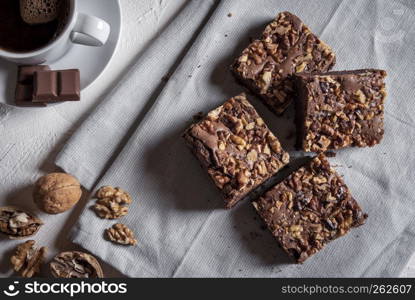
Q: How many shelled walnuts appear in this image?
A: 3